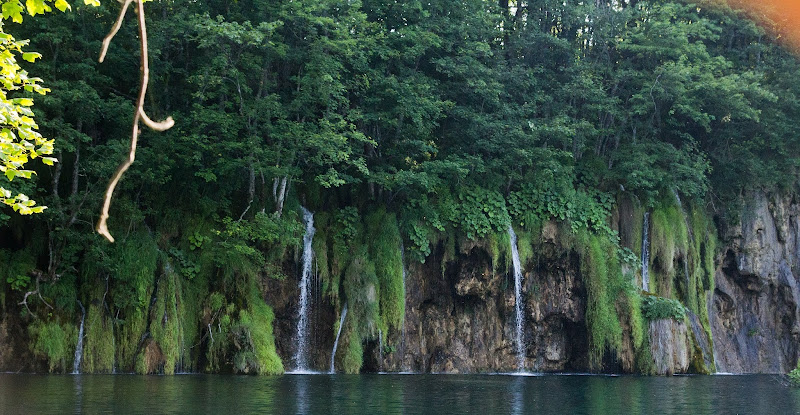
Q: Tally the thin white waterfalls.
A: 5